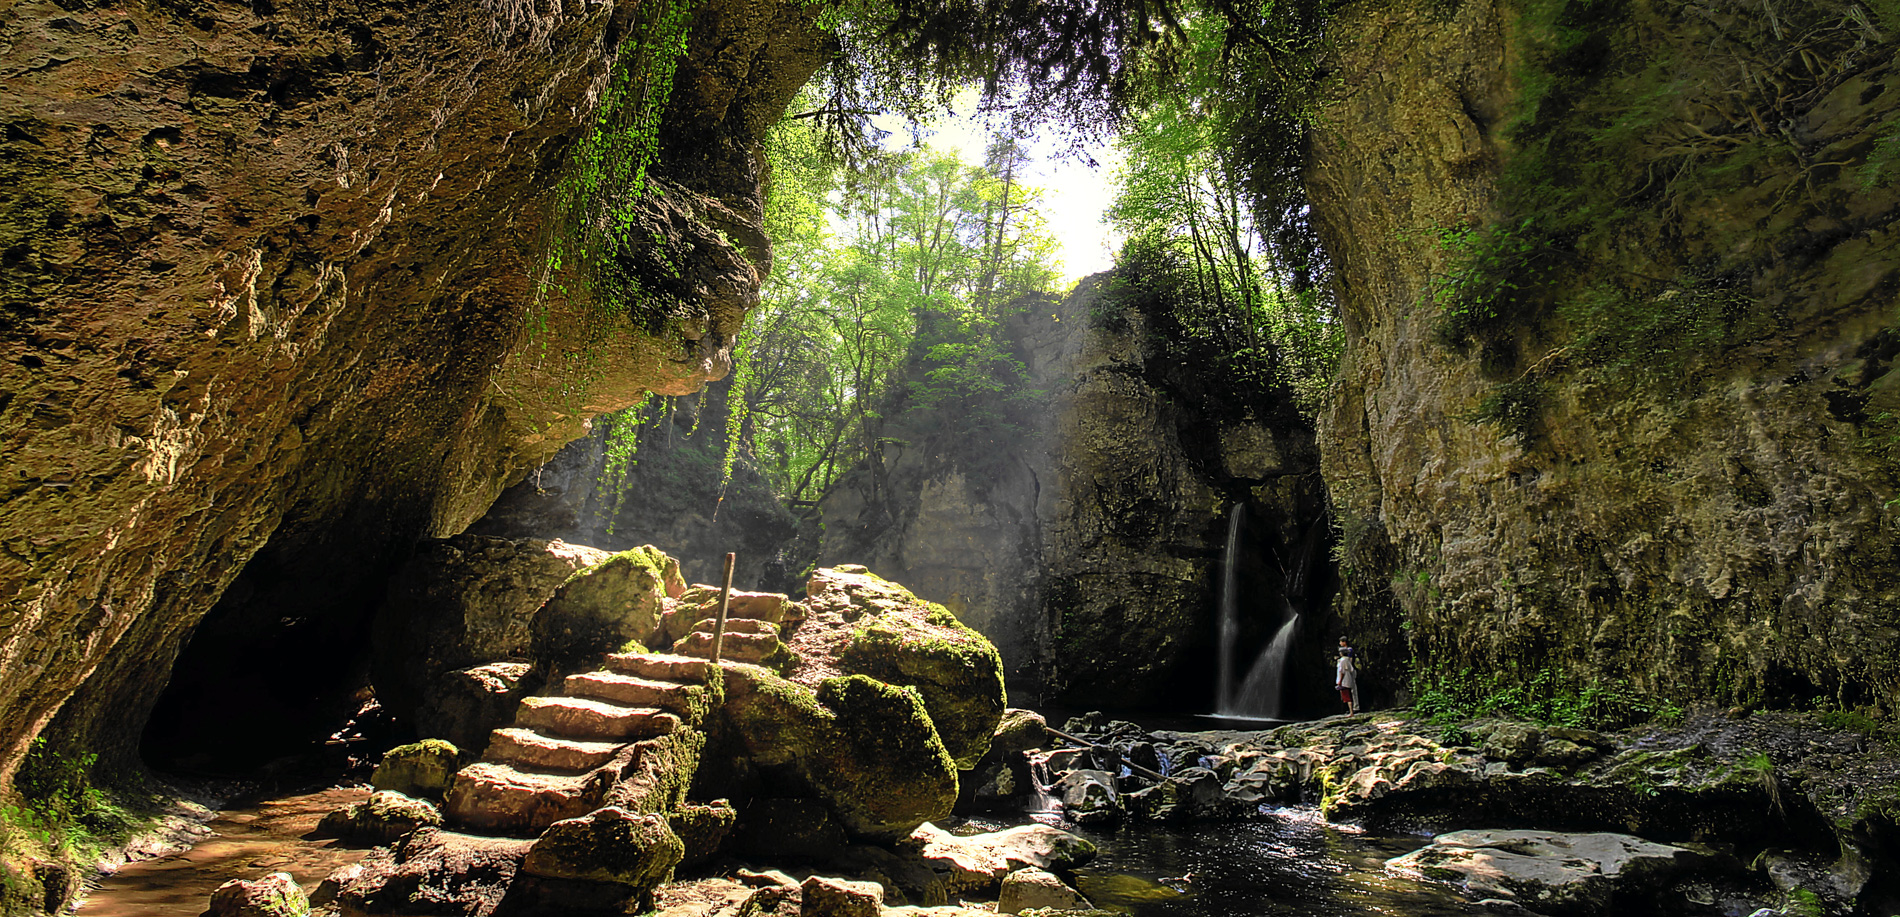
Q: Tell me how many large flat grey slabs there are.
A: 1